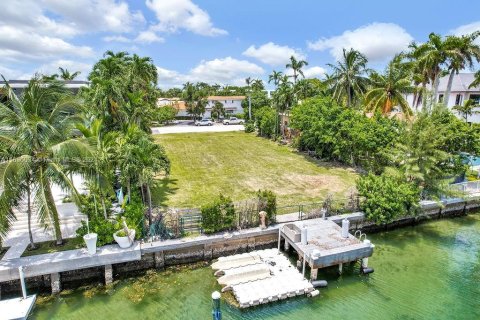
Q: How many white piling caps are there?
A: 1